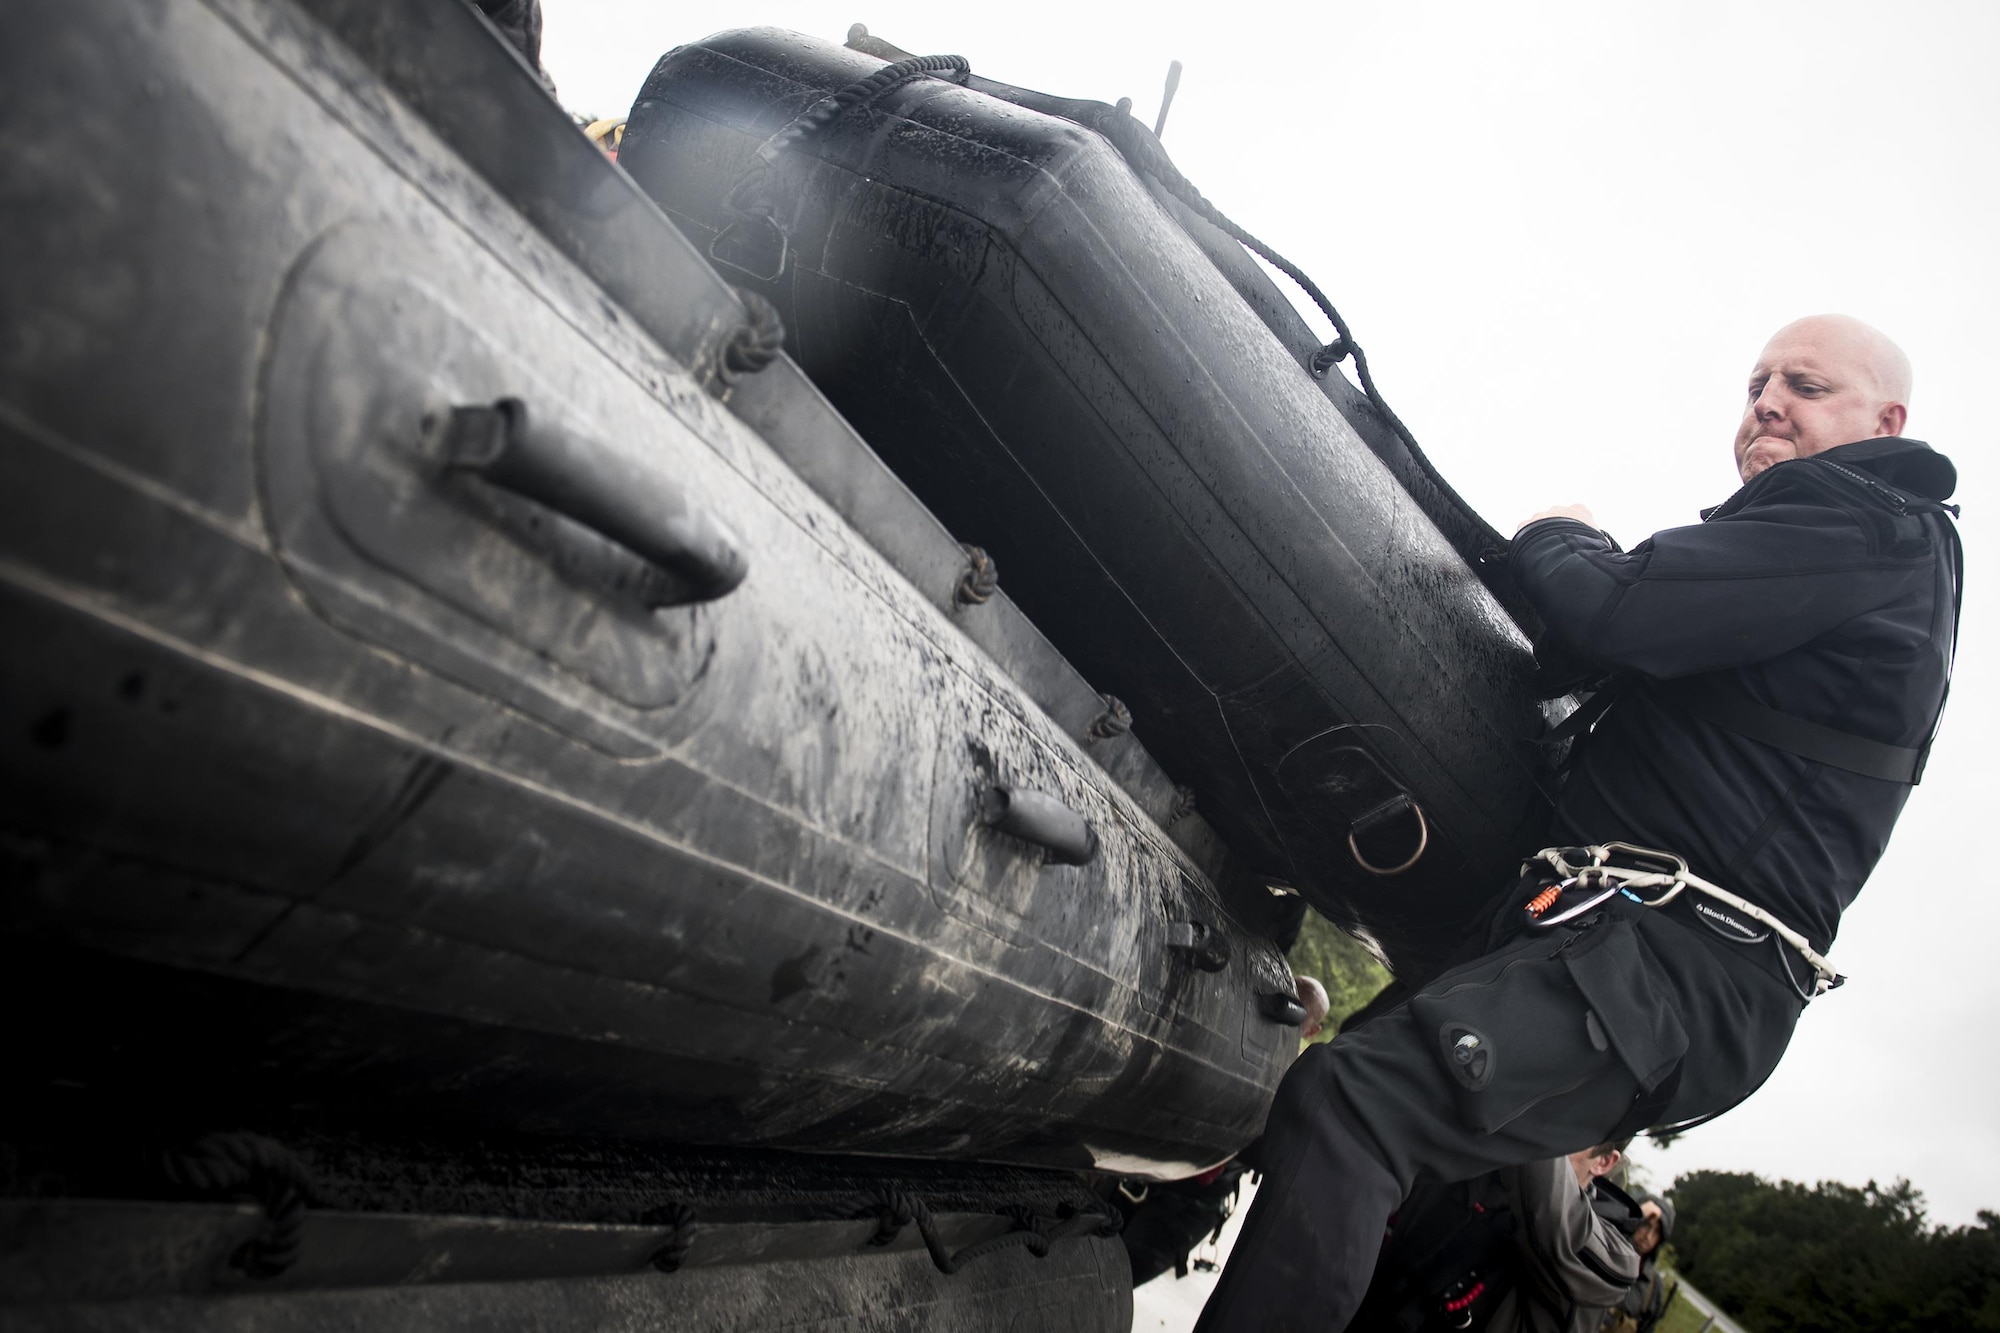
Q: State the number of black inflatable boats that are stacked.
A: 3